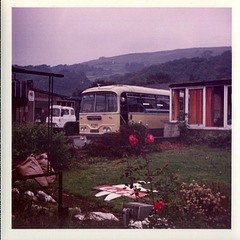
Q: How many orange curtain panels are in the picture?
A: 3